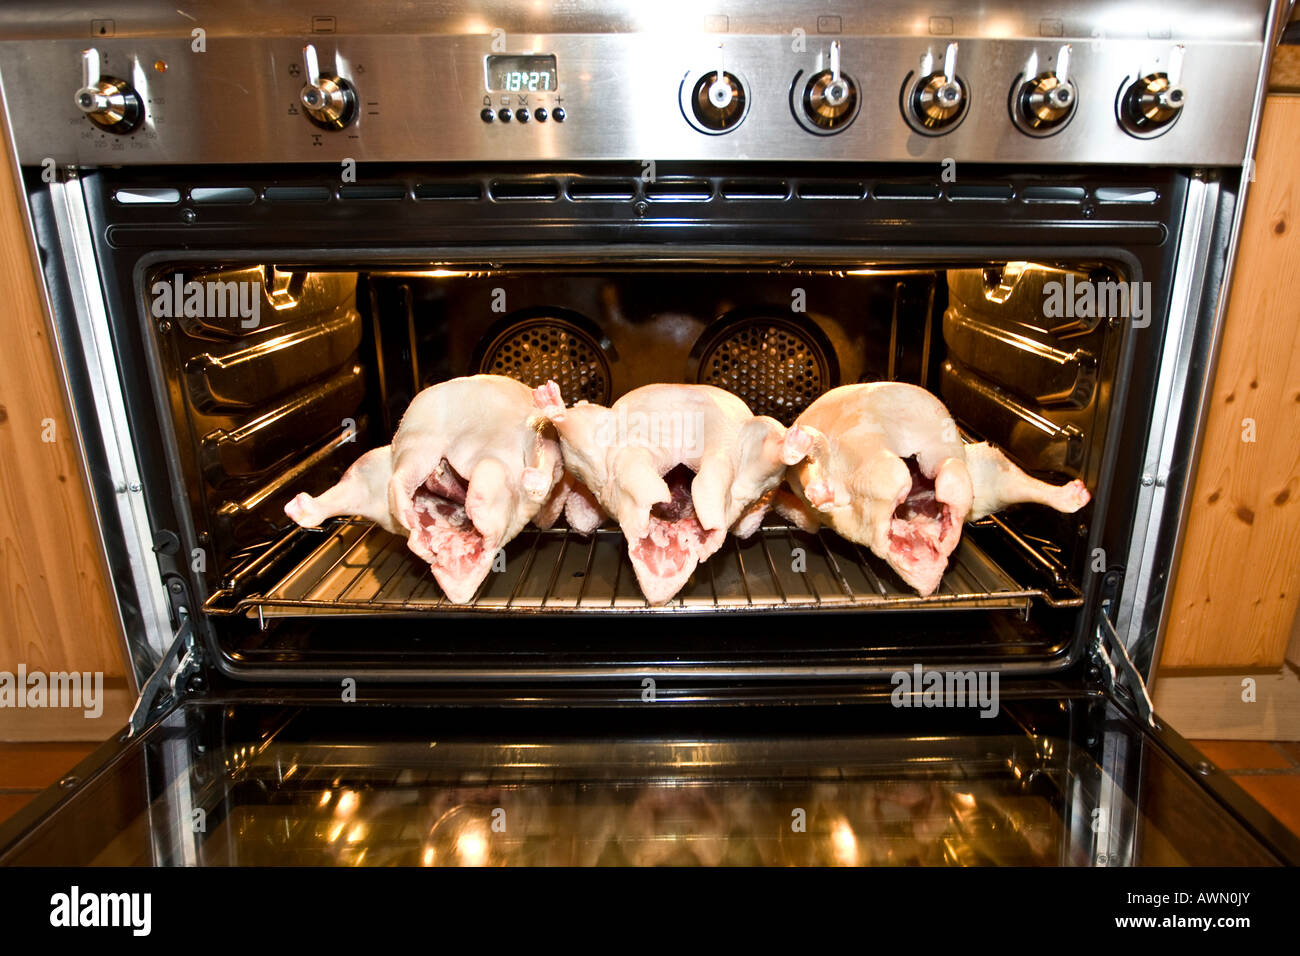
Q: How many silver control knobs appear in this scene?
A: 7